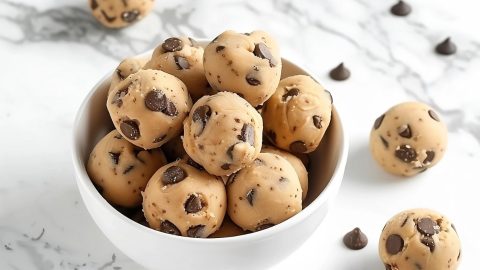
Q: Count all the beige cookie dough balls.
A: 13